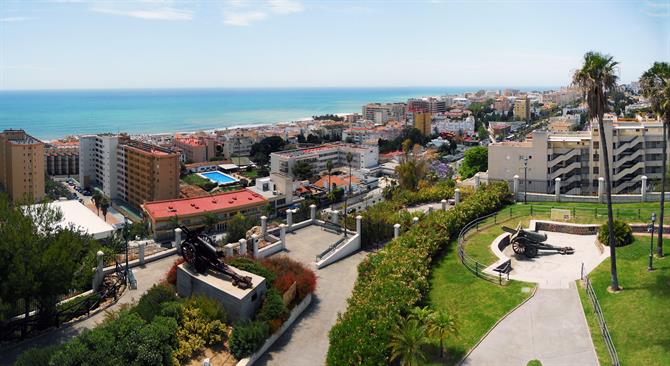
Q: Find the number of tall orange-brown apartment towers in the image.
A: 2